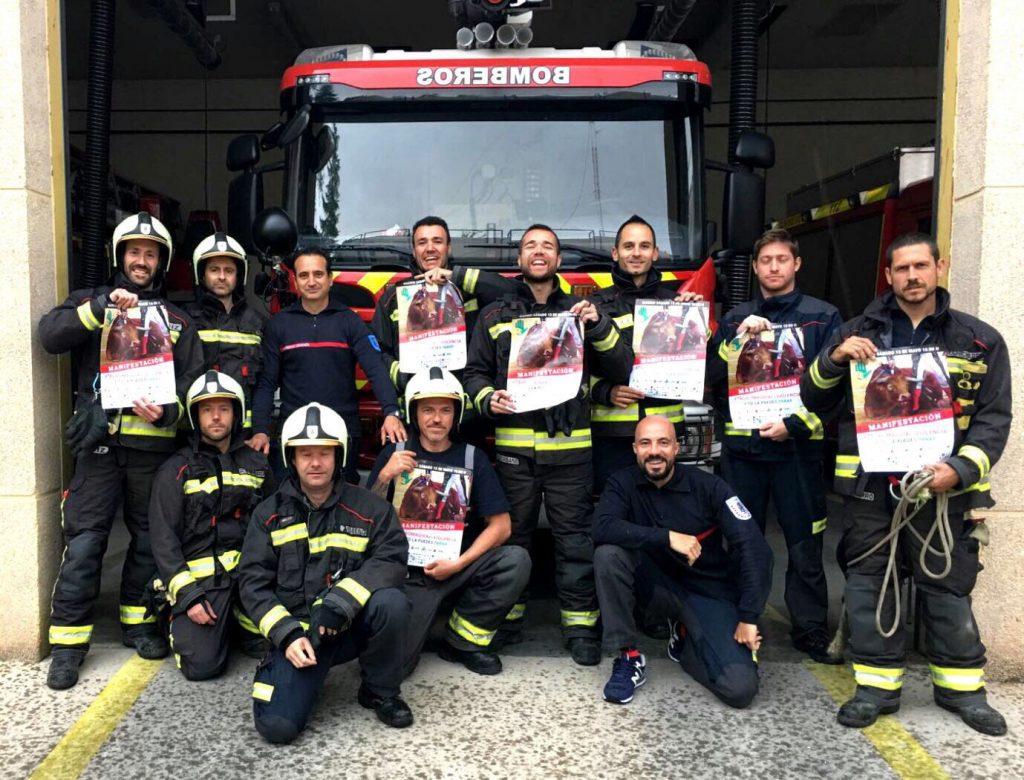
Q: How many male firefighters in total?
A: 12